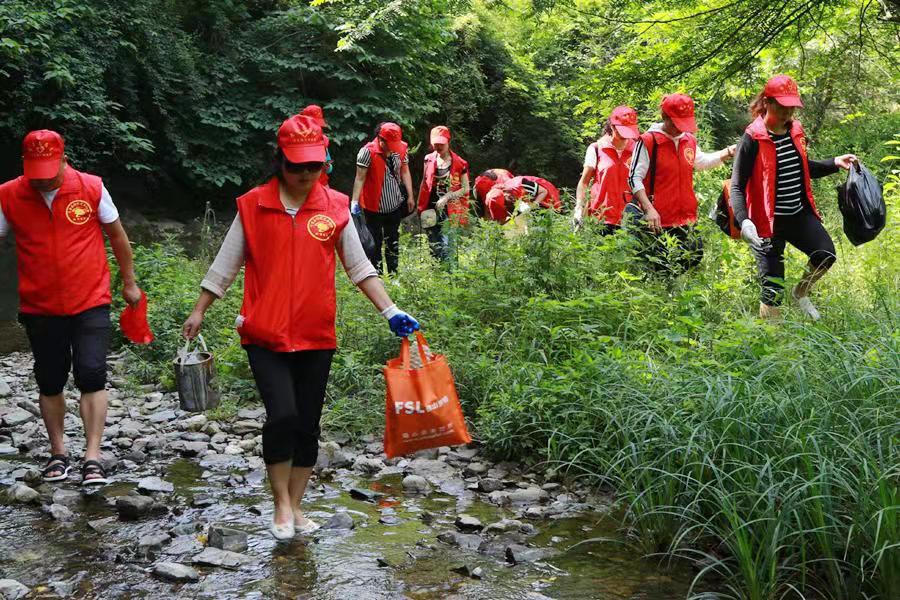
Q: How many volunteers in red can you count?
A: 10